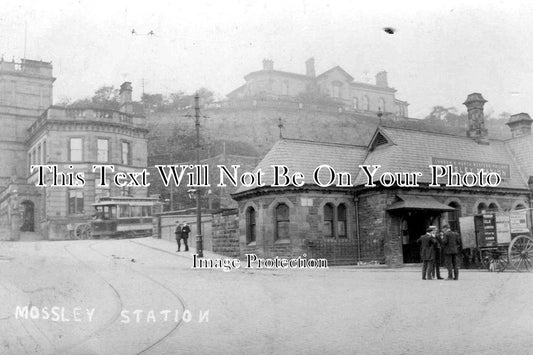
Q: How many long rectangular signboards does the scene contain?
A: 1